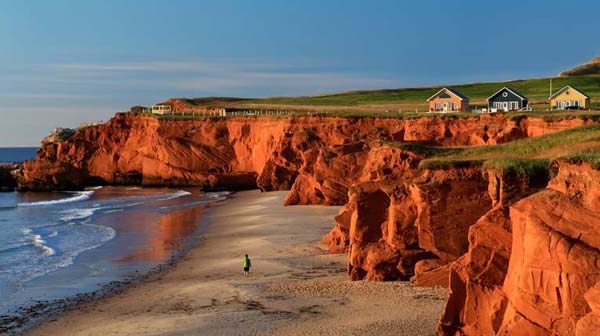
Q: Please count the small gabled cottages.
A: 3